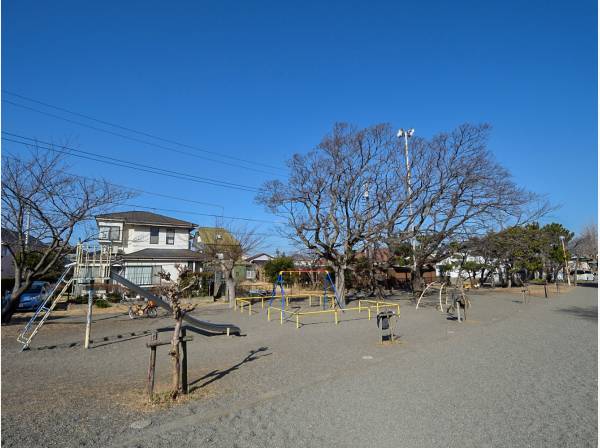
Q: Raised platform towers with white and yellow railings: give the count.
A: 1